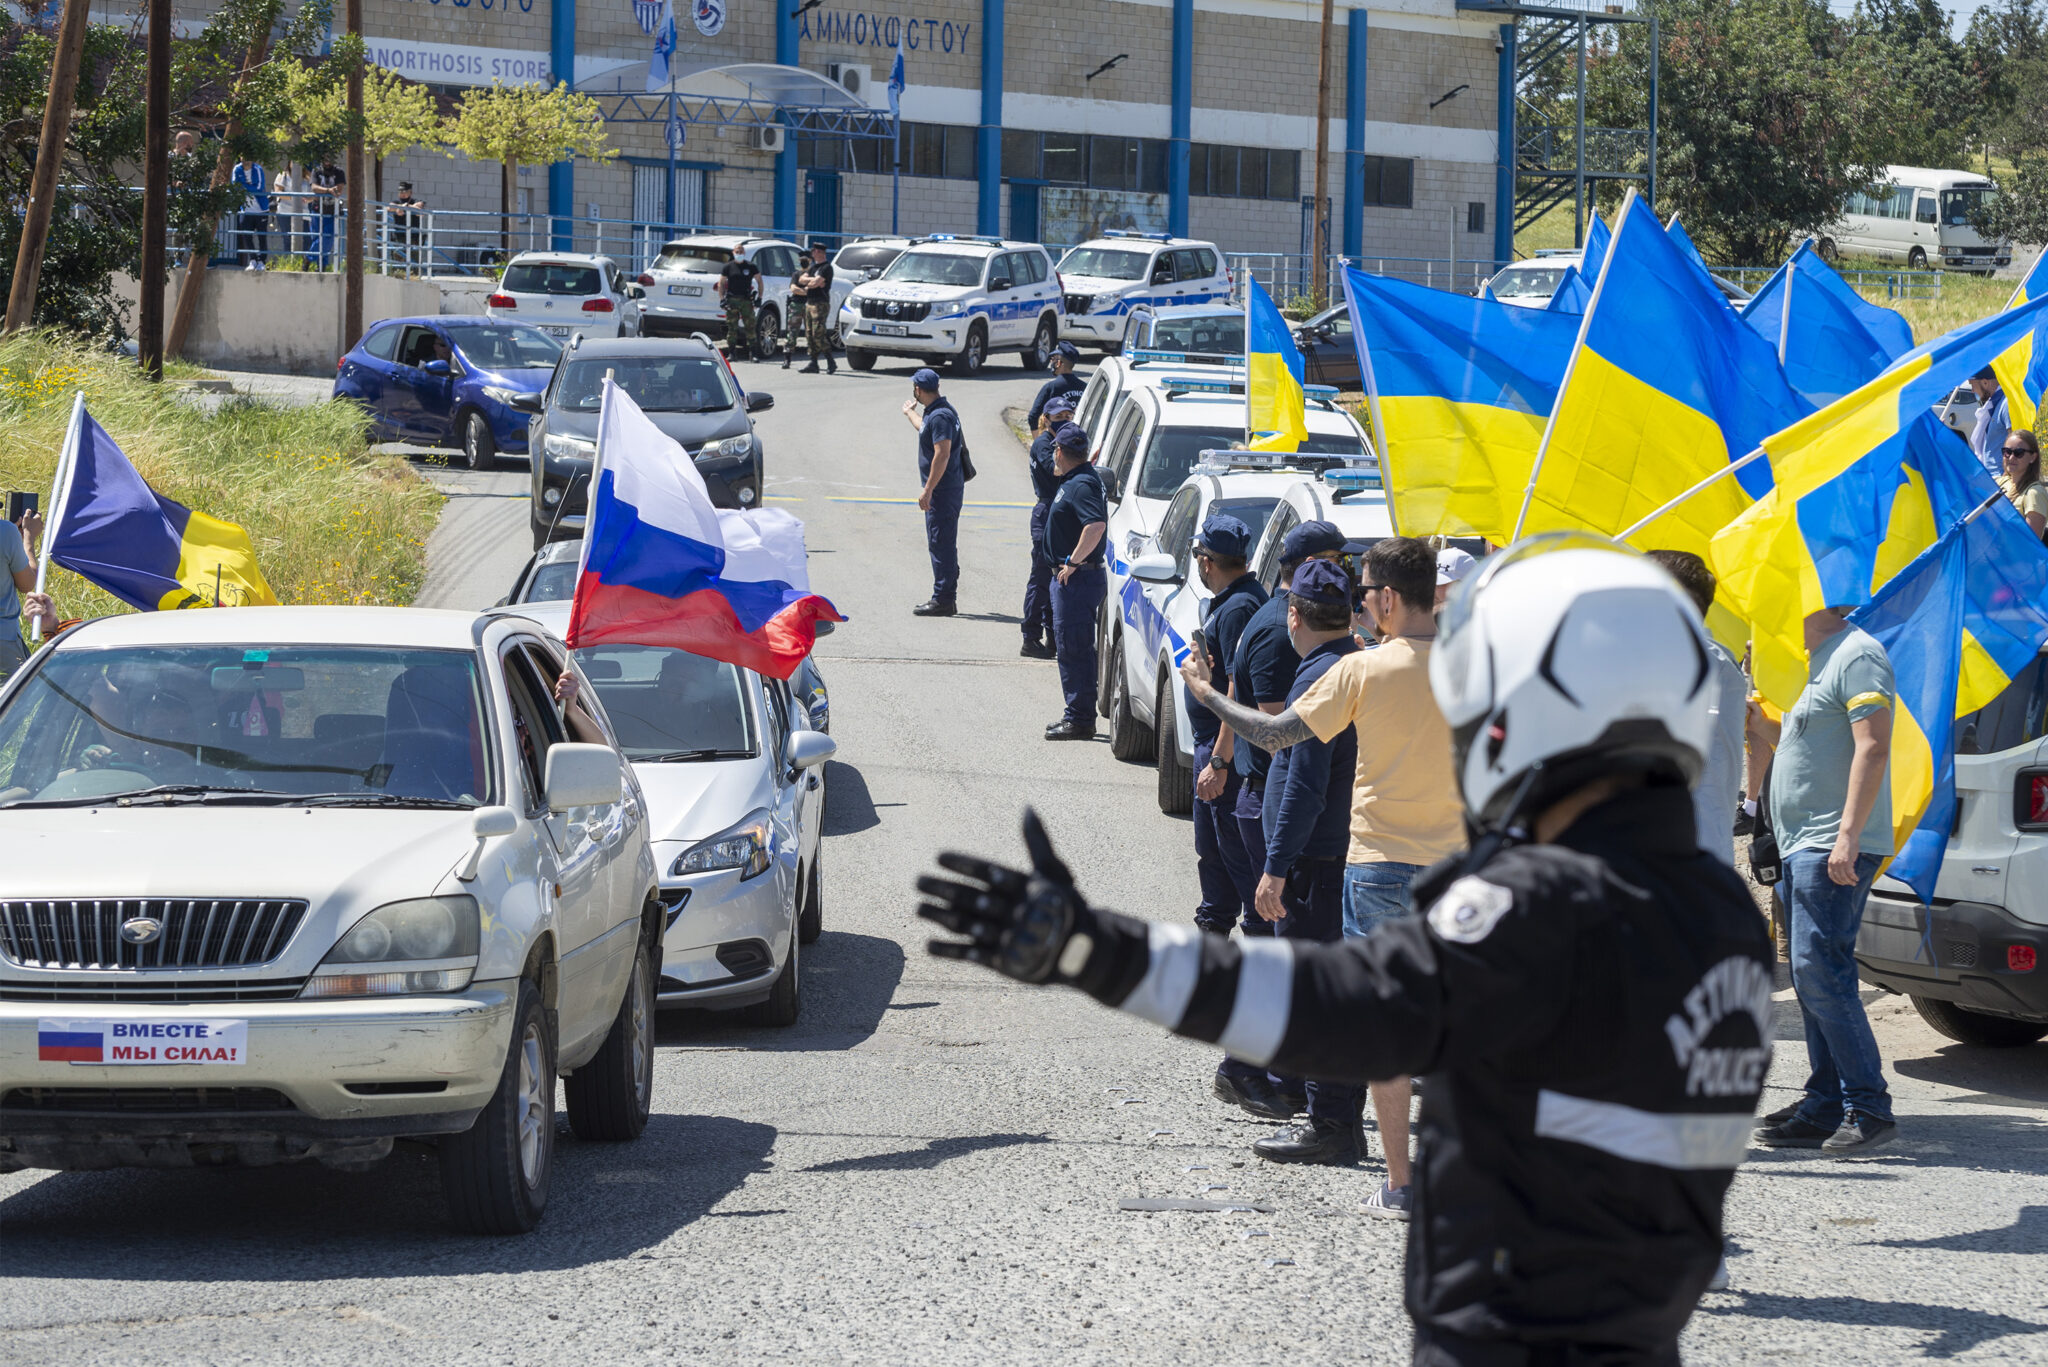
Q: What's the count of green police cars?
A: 0